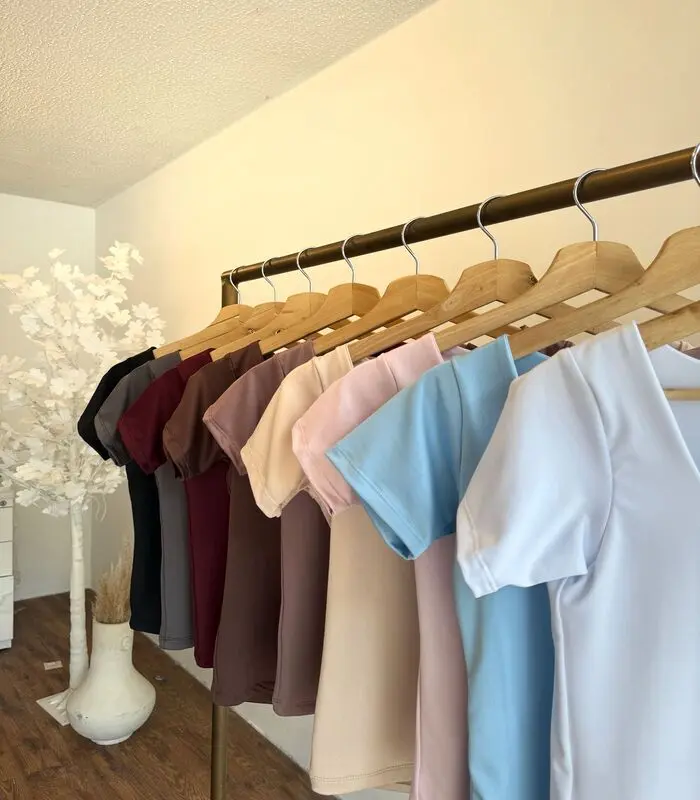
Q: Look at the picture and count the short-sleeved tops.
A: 9